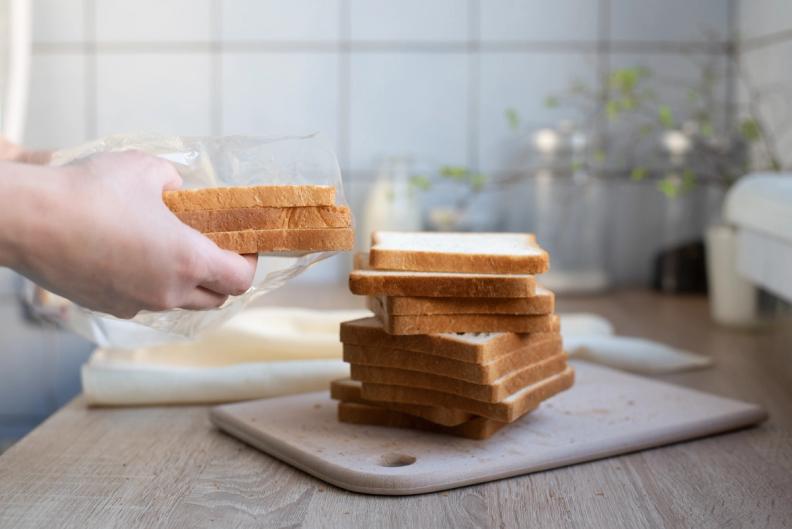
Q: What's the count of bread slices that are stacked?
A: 10